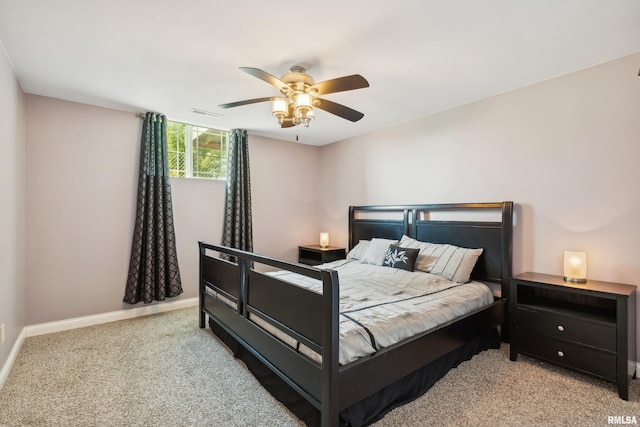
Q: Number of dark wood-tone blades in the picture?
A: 5